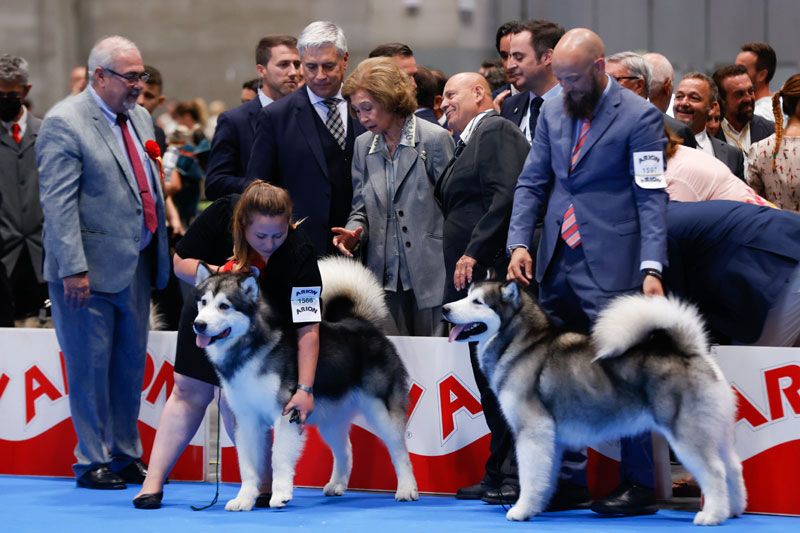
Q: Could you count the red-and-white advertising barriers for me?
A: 3